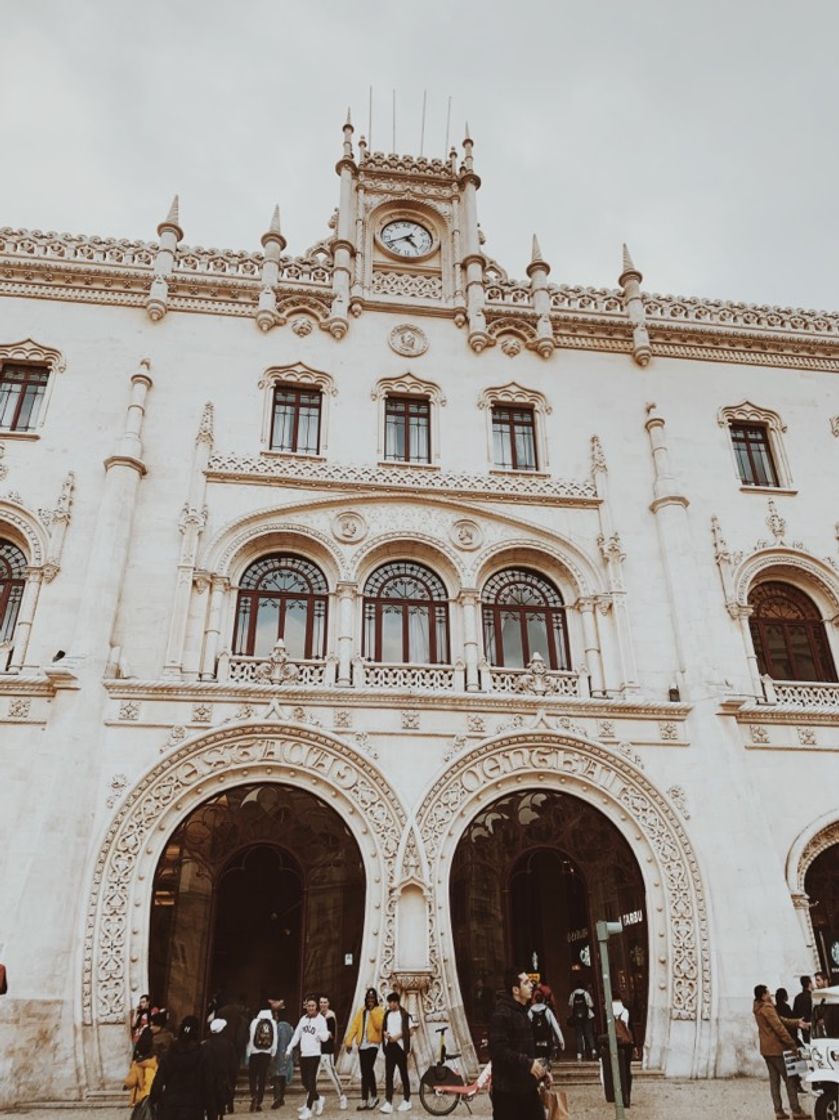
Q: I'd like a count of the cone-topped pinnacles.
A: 6